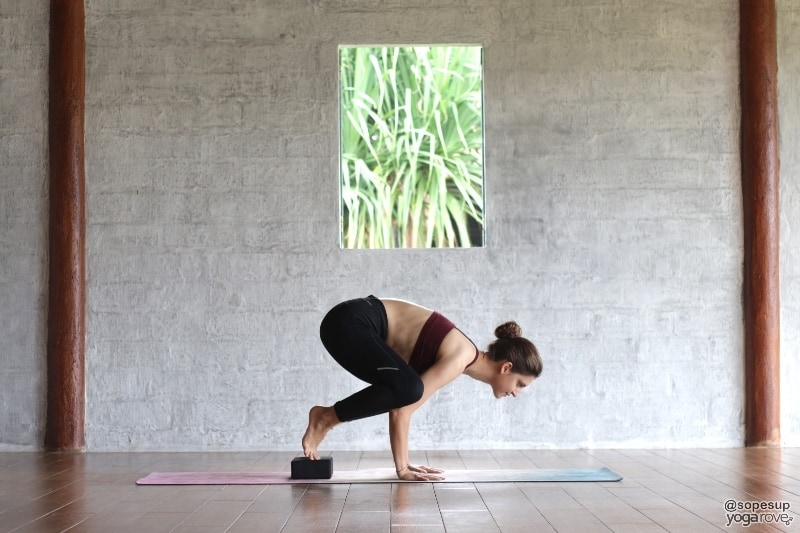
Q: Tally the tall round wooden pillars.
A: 2